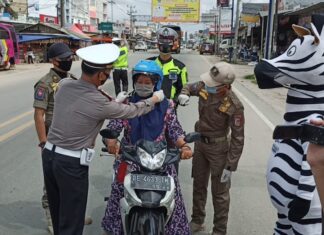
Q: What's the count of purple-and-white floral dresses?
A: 1